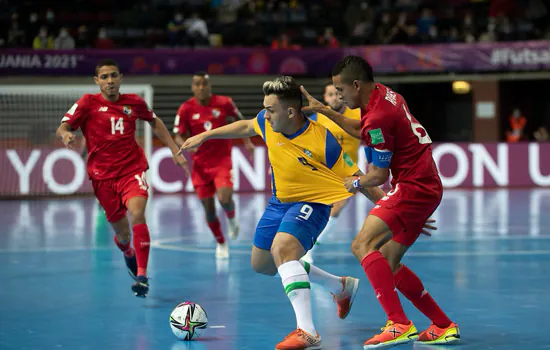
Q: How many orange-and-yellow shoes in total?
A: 2